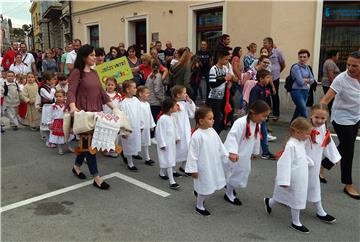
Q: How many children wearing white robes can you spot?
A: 8